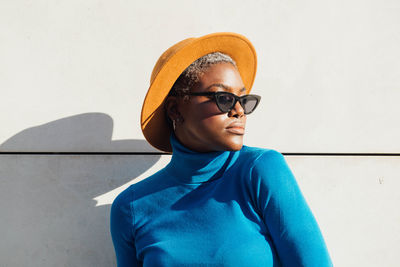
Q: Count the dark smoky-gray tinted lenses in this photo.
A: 2